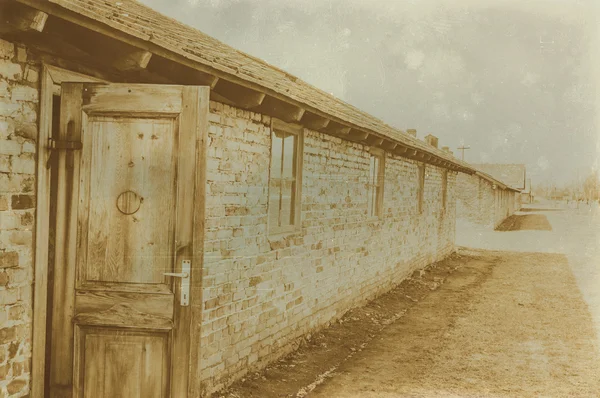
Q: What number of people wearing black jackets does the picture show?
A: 0